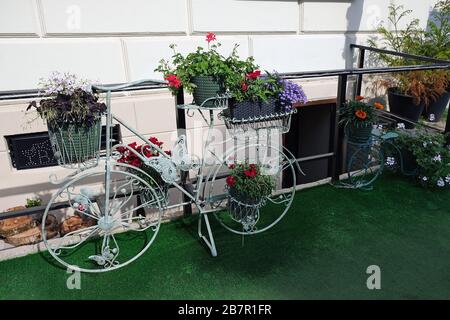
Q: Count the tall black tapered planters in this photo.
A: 2